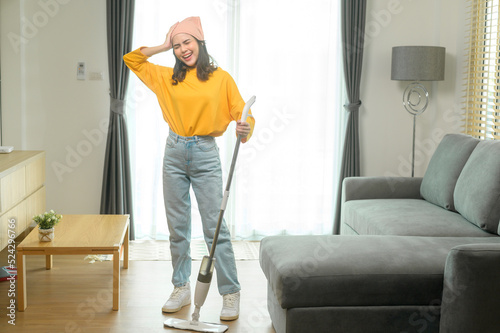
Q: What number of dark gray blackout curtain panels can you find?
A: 2